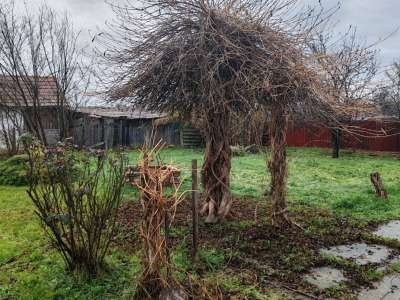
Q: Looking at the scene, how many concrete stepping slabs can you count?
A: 4